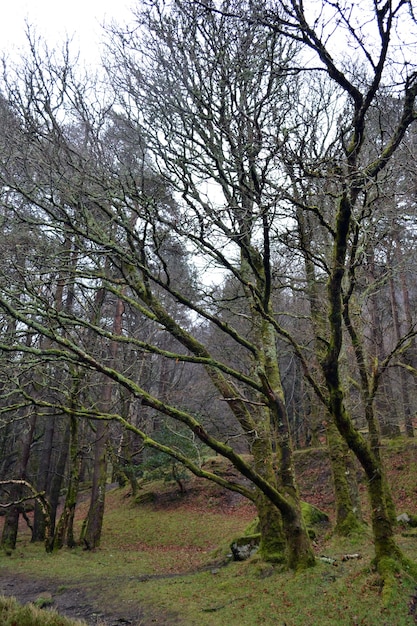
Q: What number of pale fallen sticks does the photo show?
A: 2